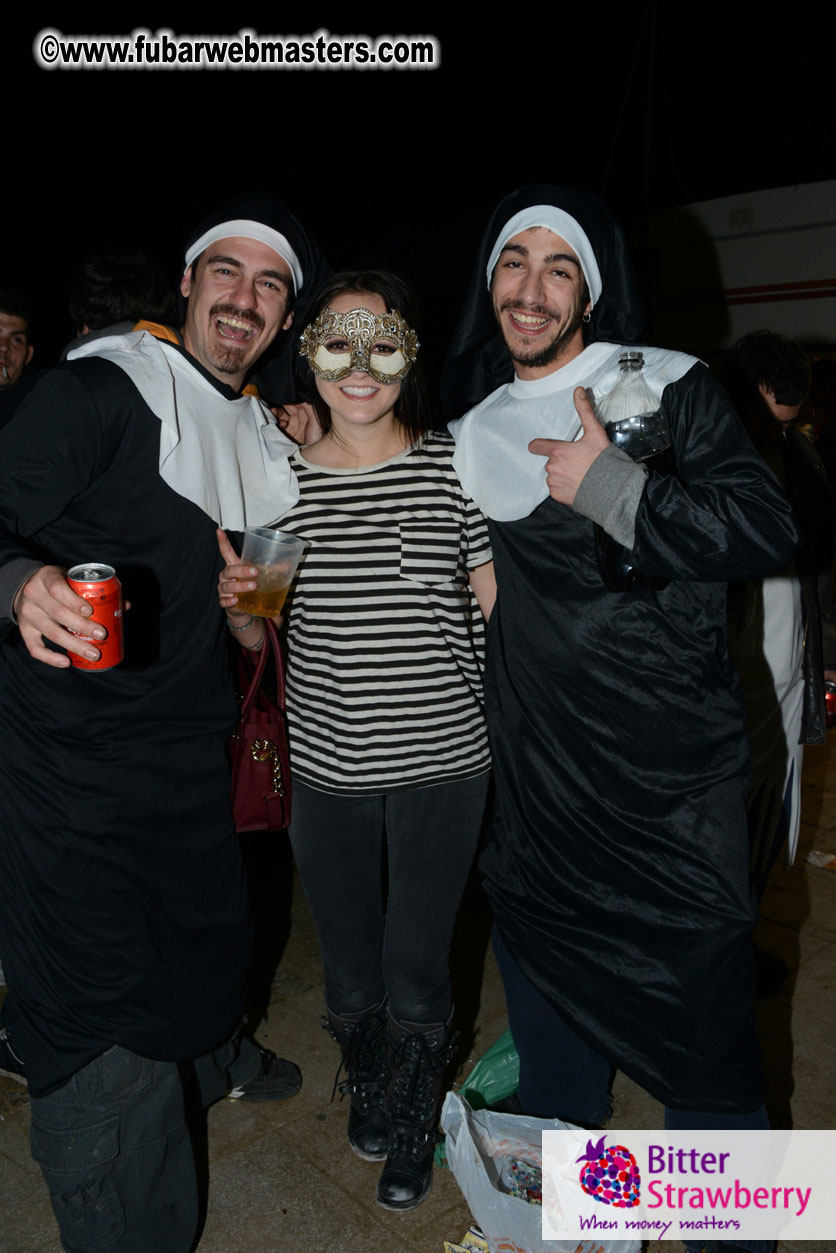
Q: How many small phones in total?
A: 0